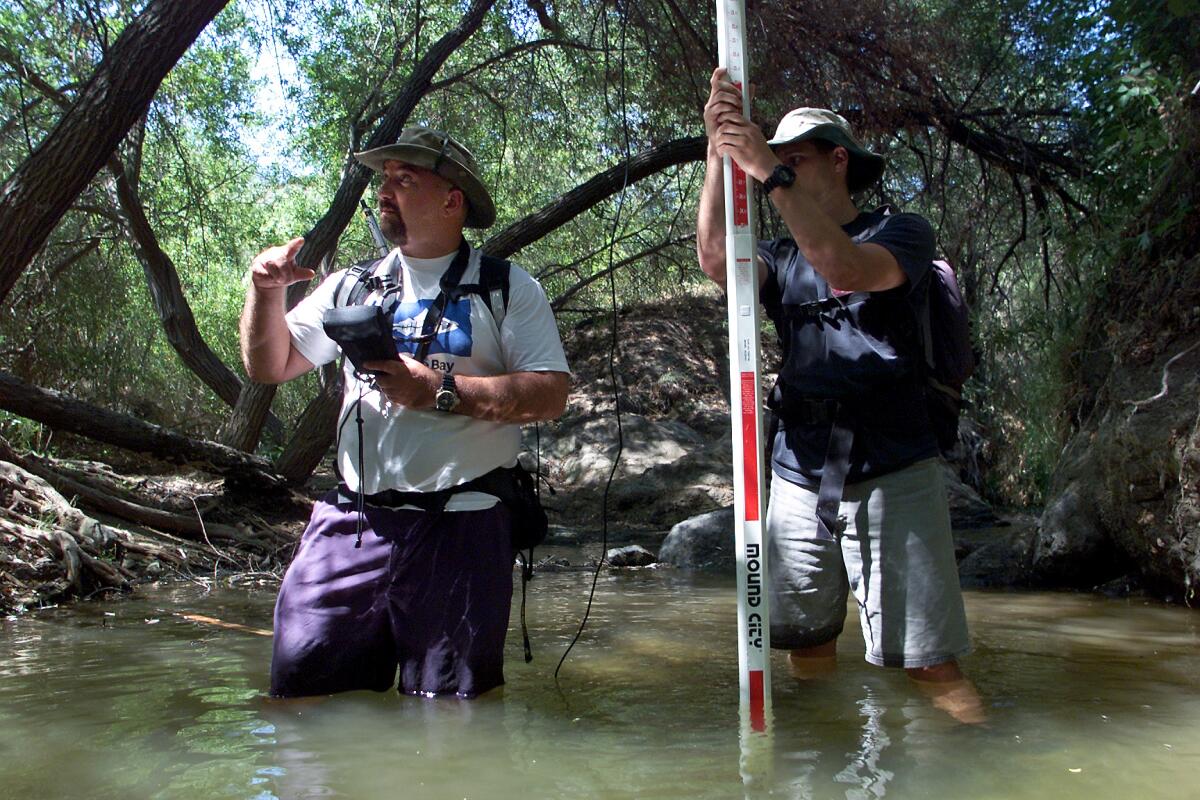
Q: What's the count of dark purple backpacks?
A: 1